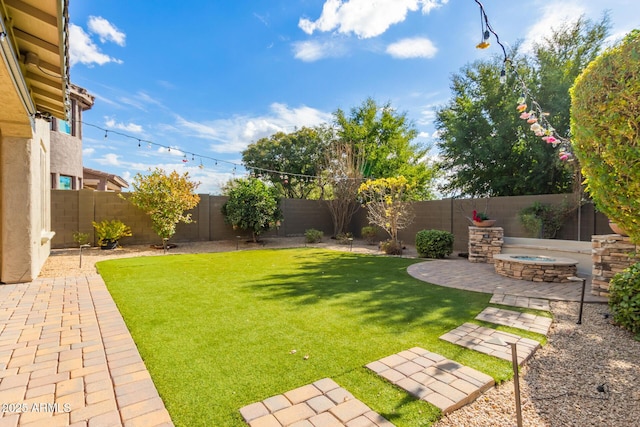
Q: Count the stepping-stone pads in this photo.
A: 5